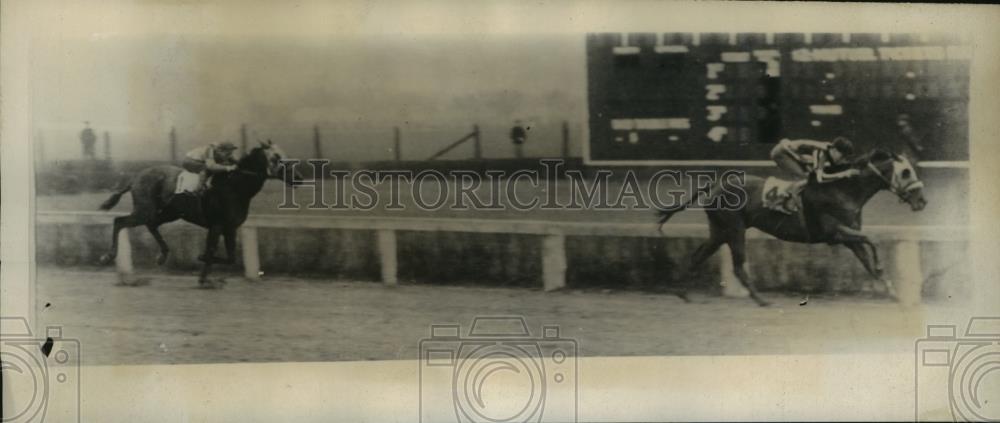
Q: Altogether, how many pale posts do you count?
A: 6